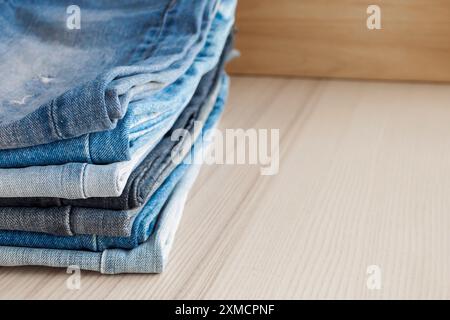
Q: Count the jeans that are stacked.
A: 7